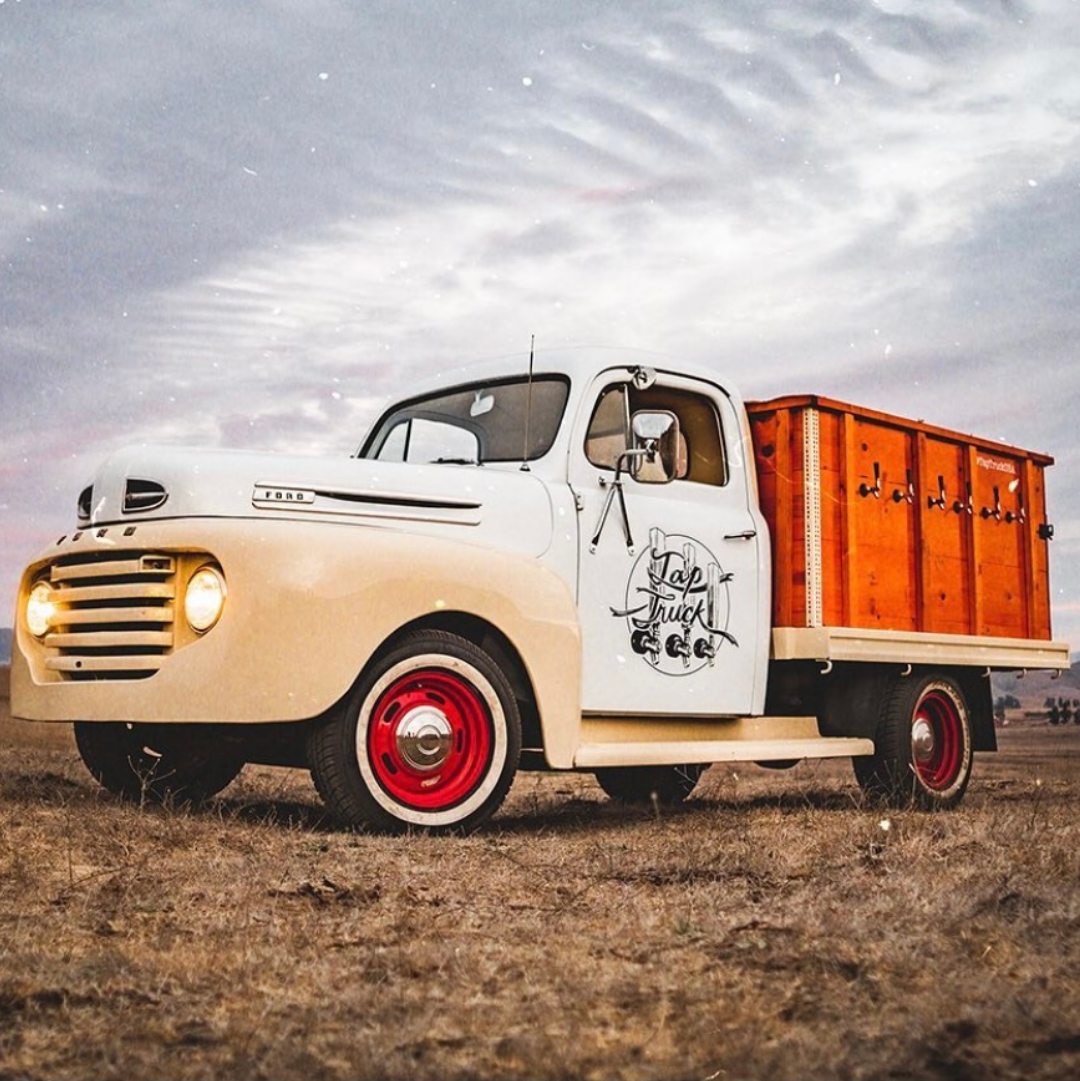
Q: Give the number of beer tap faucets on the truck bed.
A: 6